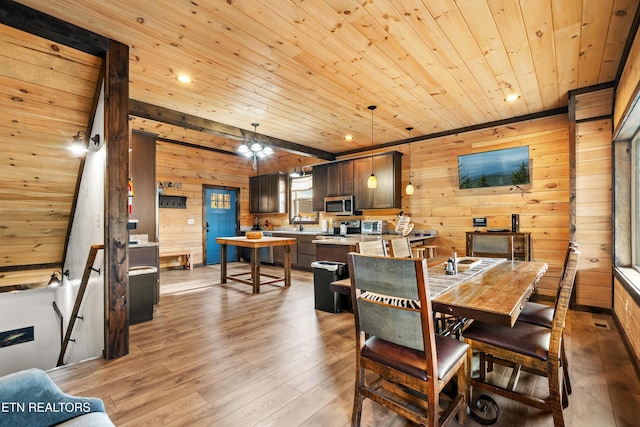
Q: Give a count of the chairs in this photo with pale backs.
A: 2